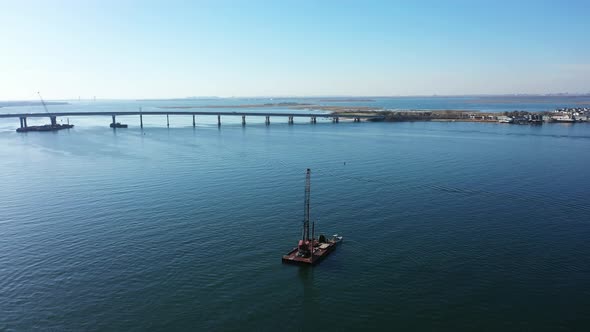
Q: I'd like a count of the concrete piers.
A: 13